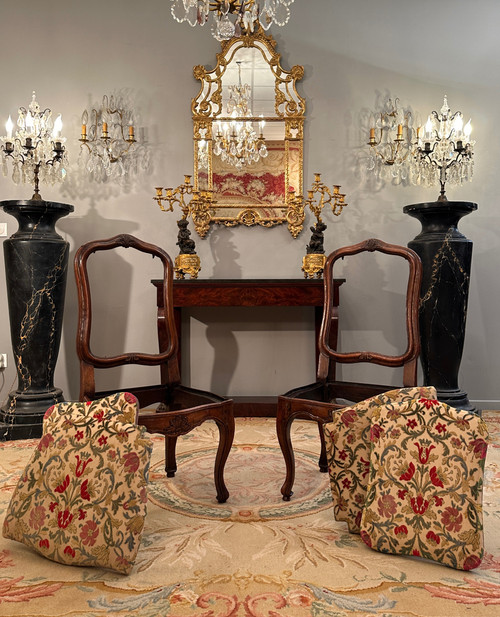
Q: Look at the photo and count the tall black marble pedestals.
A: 2